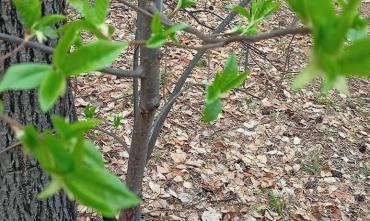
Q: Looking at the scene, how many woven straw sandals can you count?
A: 0